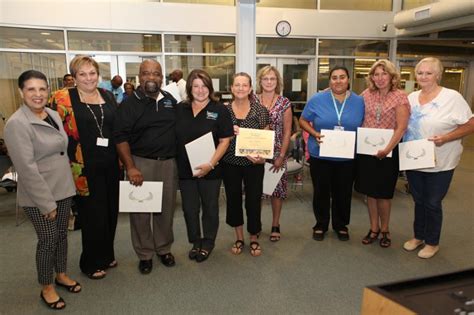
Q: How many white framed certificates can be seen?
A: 6